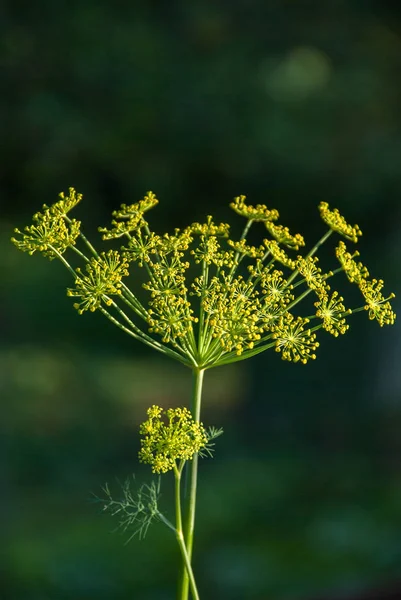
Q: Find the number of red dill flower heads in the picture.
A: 0